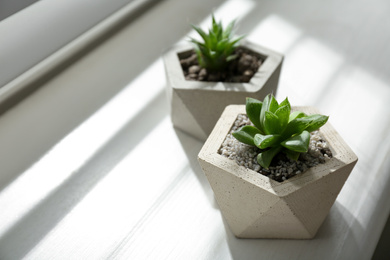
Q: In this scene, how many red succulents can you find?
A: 0